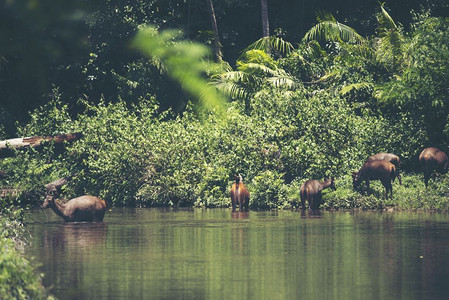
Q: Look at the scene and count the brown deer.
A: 6